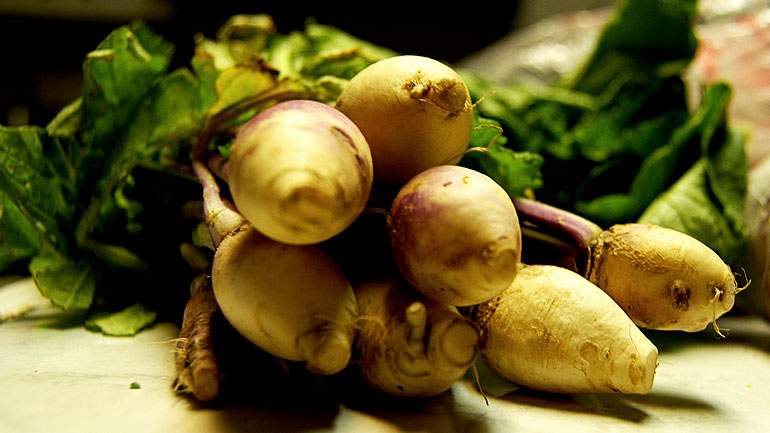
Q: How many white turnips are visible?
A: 7